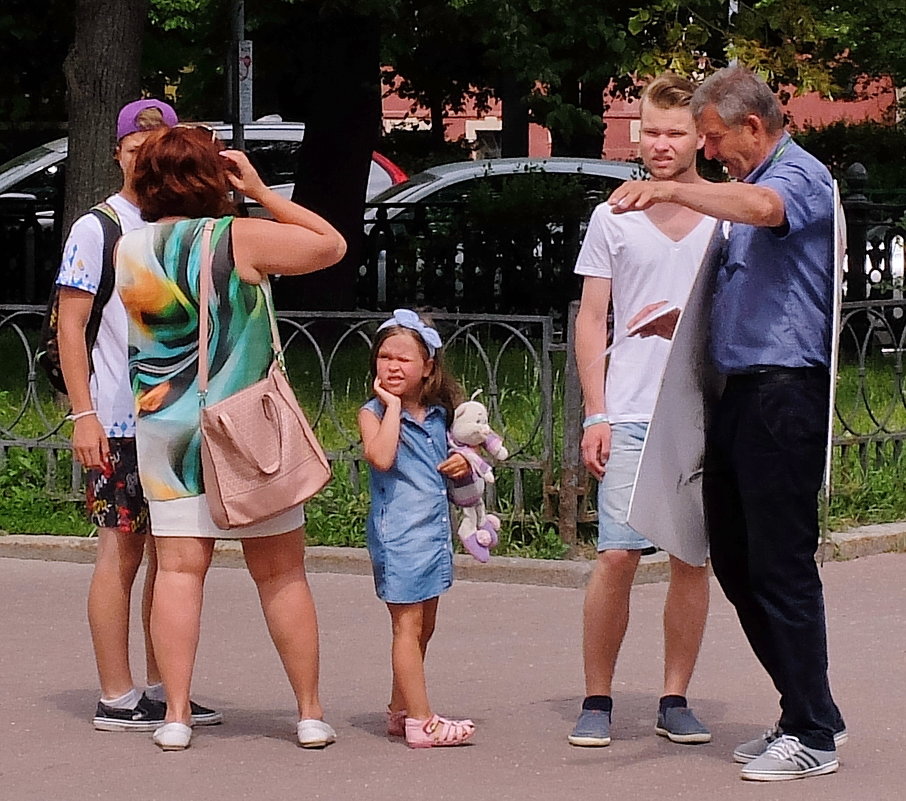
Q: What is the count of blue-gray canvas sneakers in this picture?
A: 2